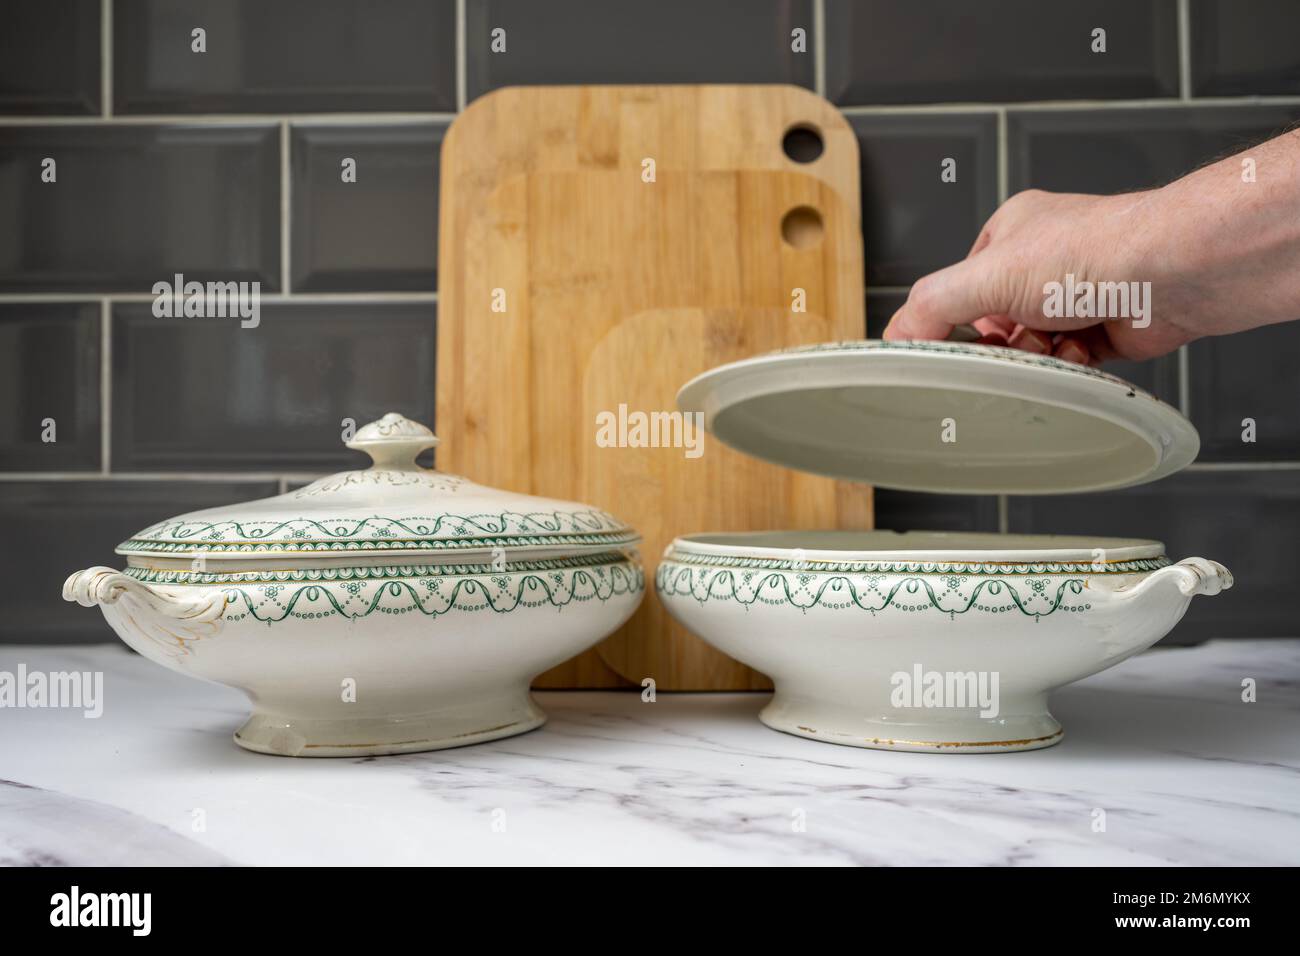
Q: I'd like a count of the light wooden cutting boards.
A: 3